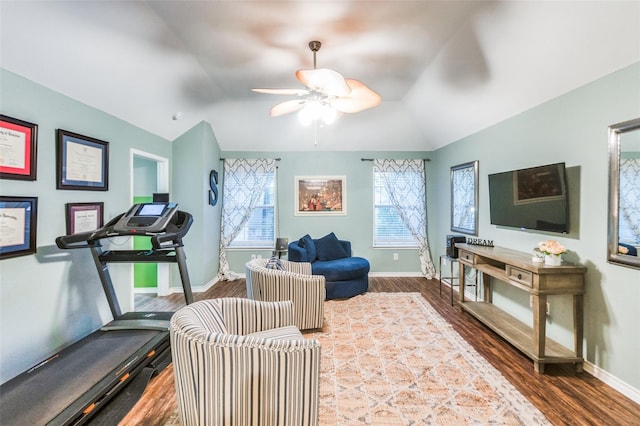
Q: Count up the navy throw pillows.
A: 2